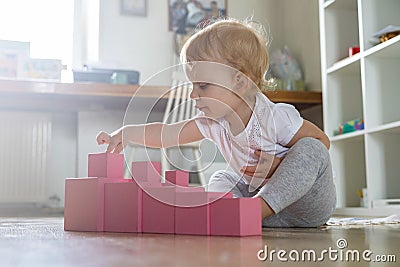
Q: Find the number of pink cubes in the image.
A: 8